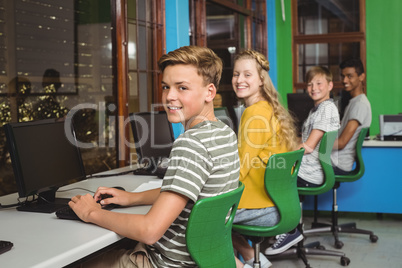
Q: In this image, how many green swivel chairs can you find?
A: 4